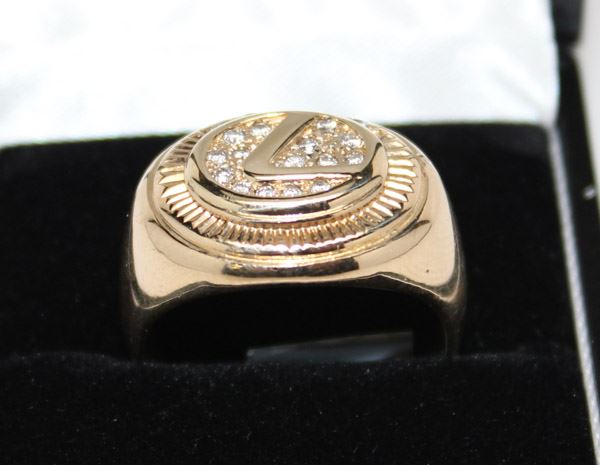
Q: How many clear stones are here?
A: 15